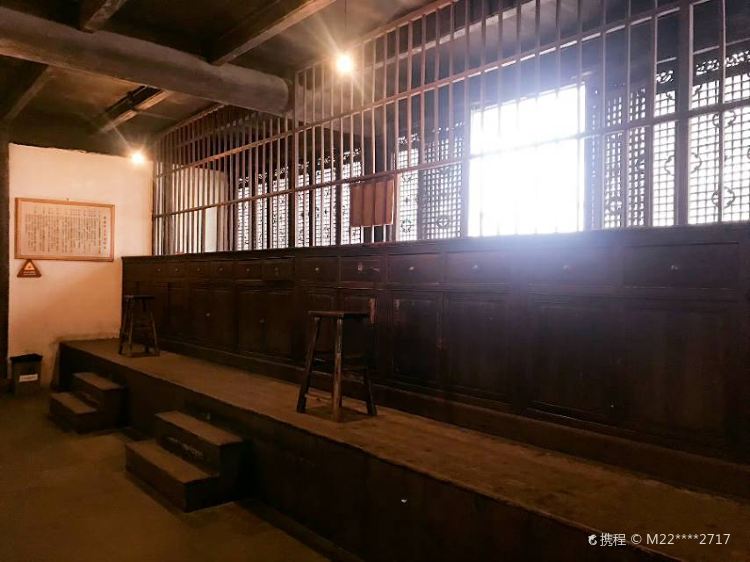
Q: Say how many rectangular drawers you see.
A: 12